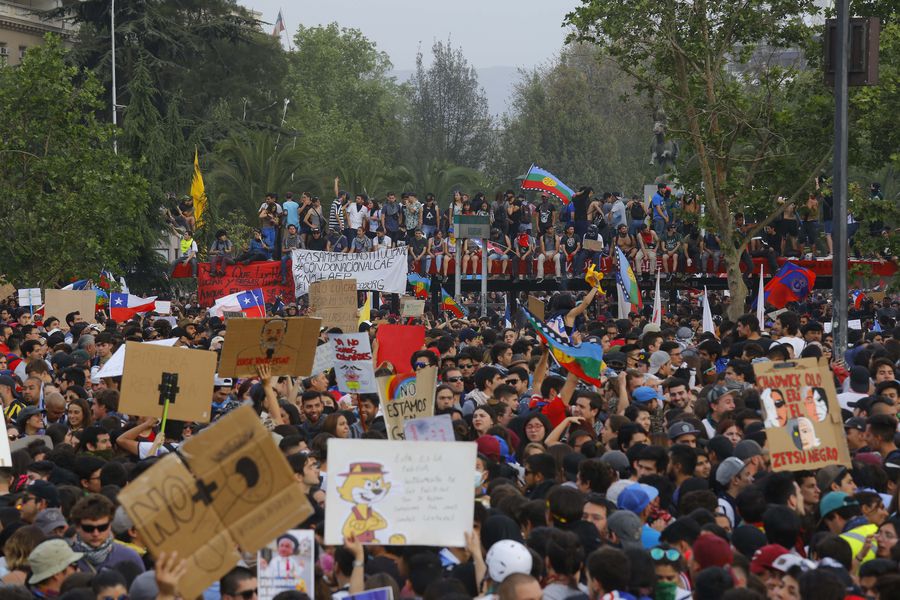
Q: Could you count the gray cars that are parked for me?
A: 0